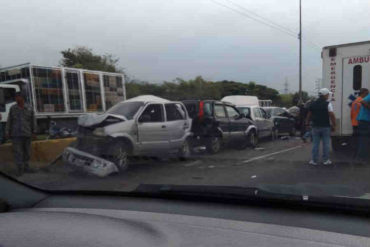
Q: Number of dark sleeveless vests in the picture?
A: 1